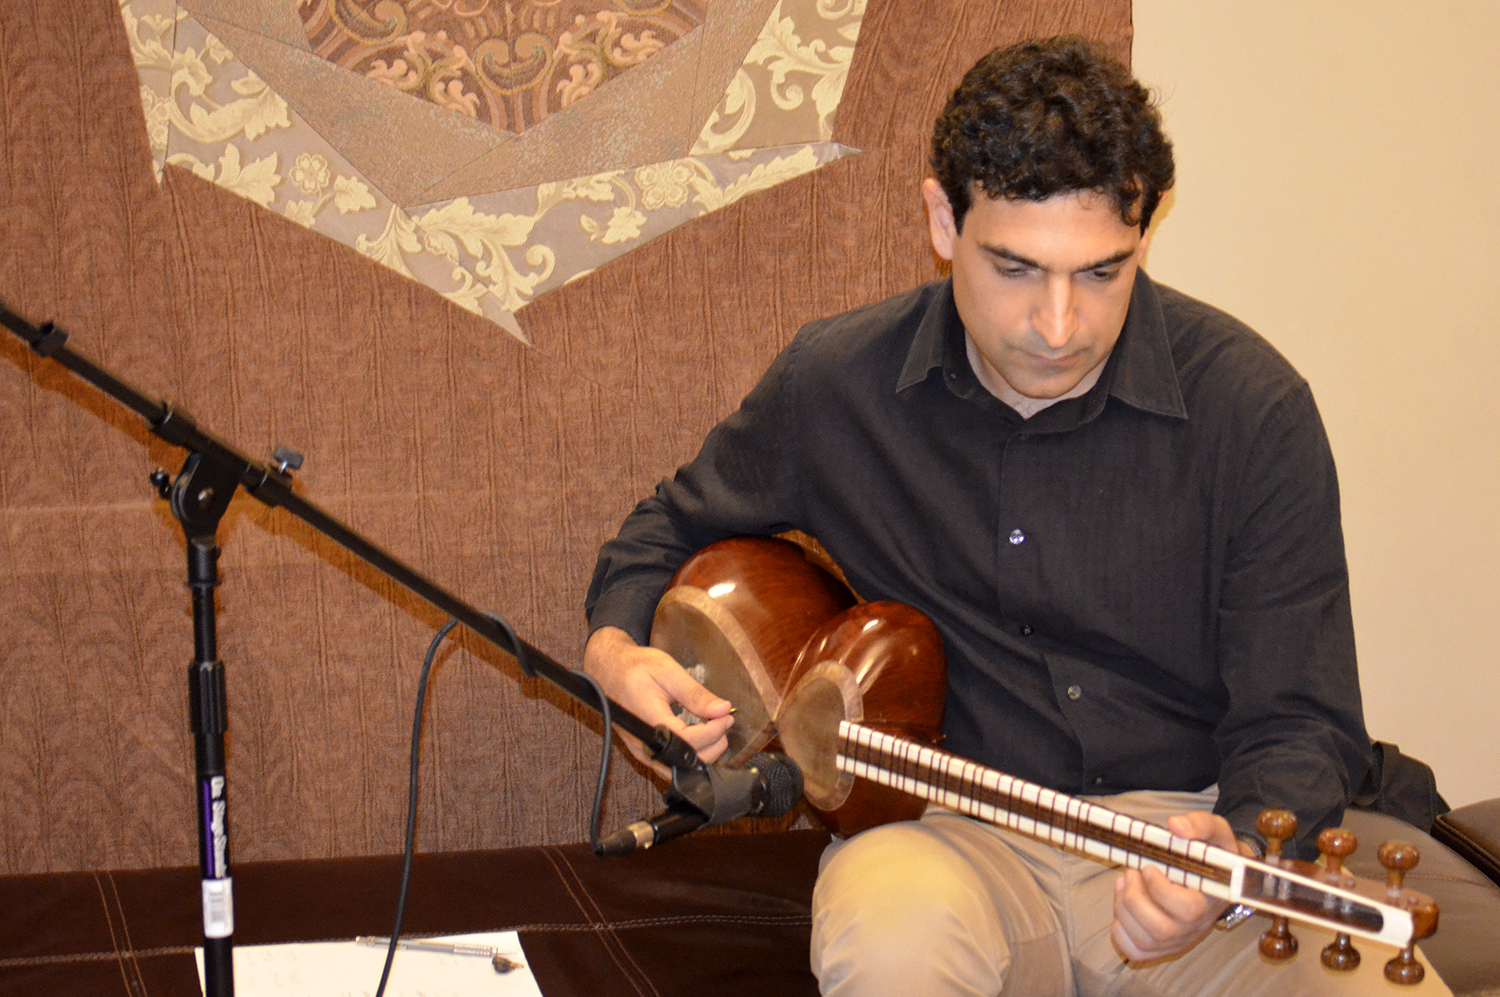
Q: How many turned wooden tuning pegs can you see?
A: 6